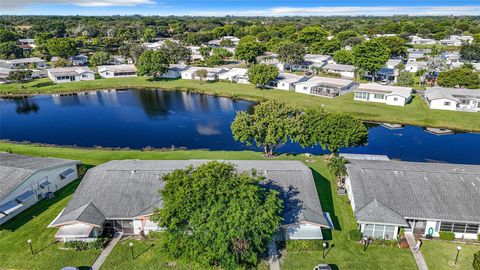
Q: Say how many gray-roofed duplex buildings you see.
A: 3